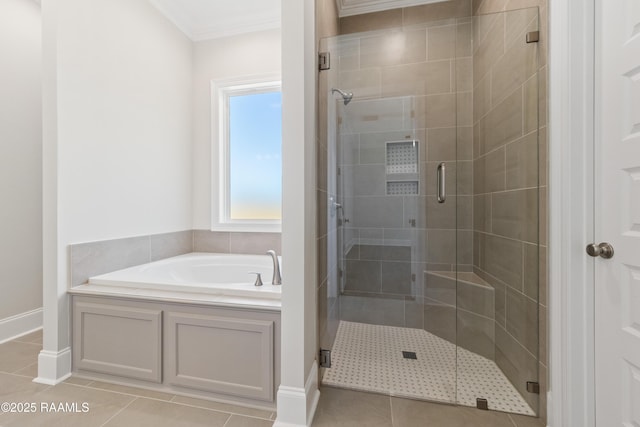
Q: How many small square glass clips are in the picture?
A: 3